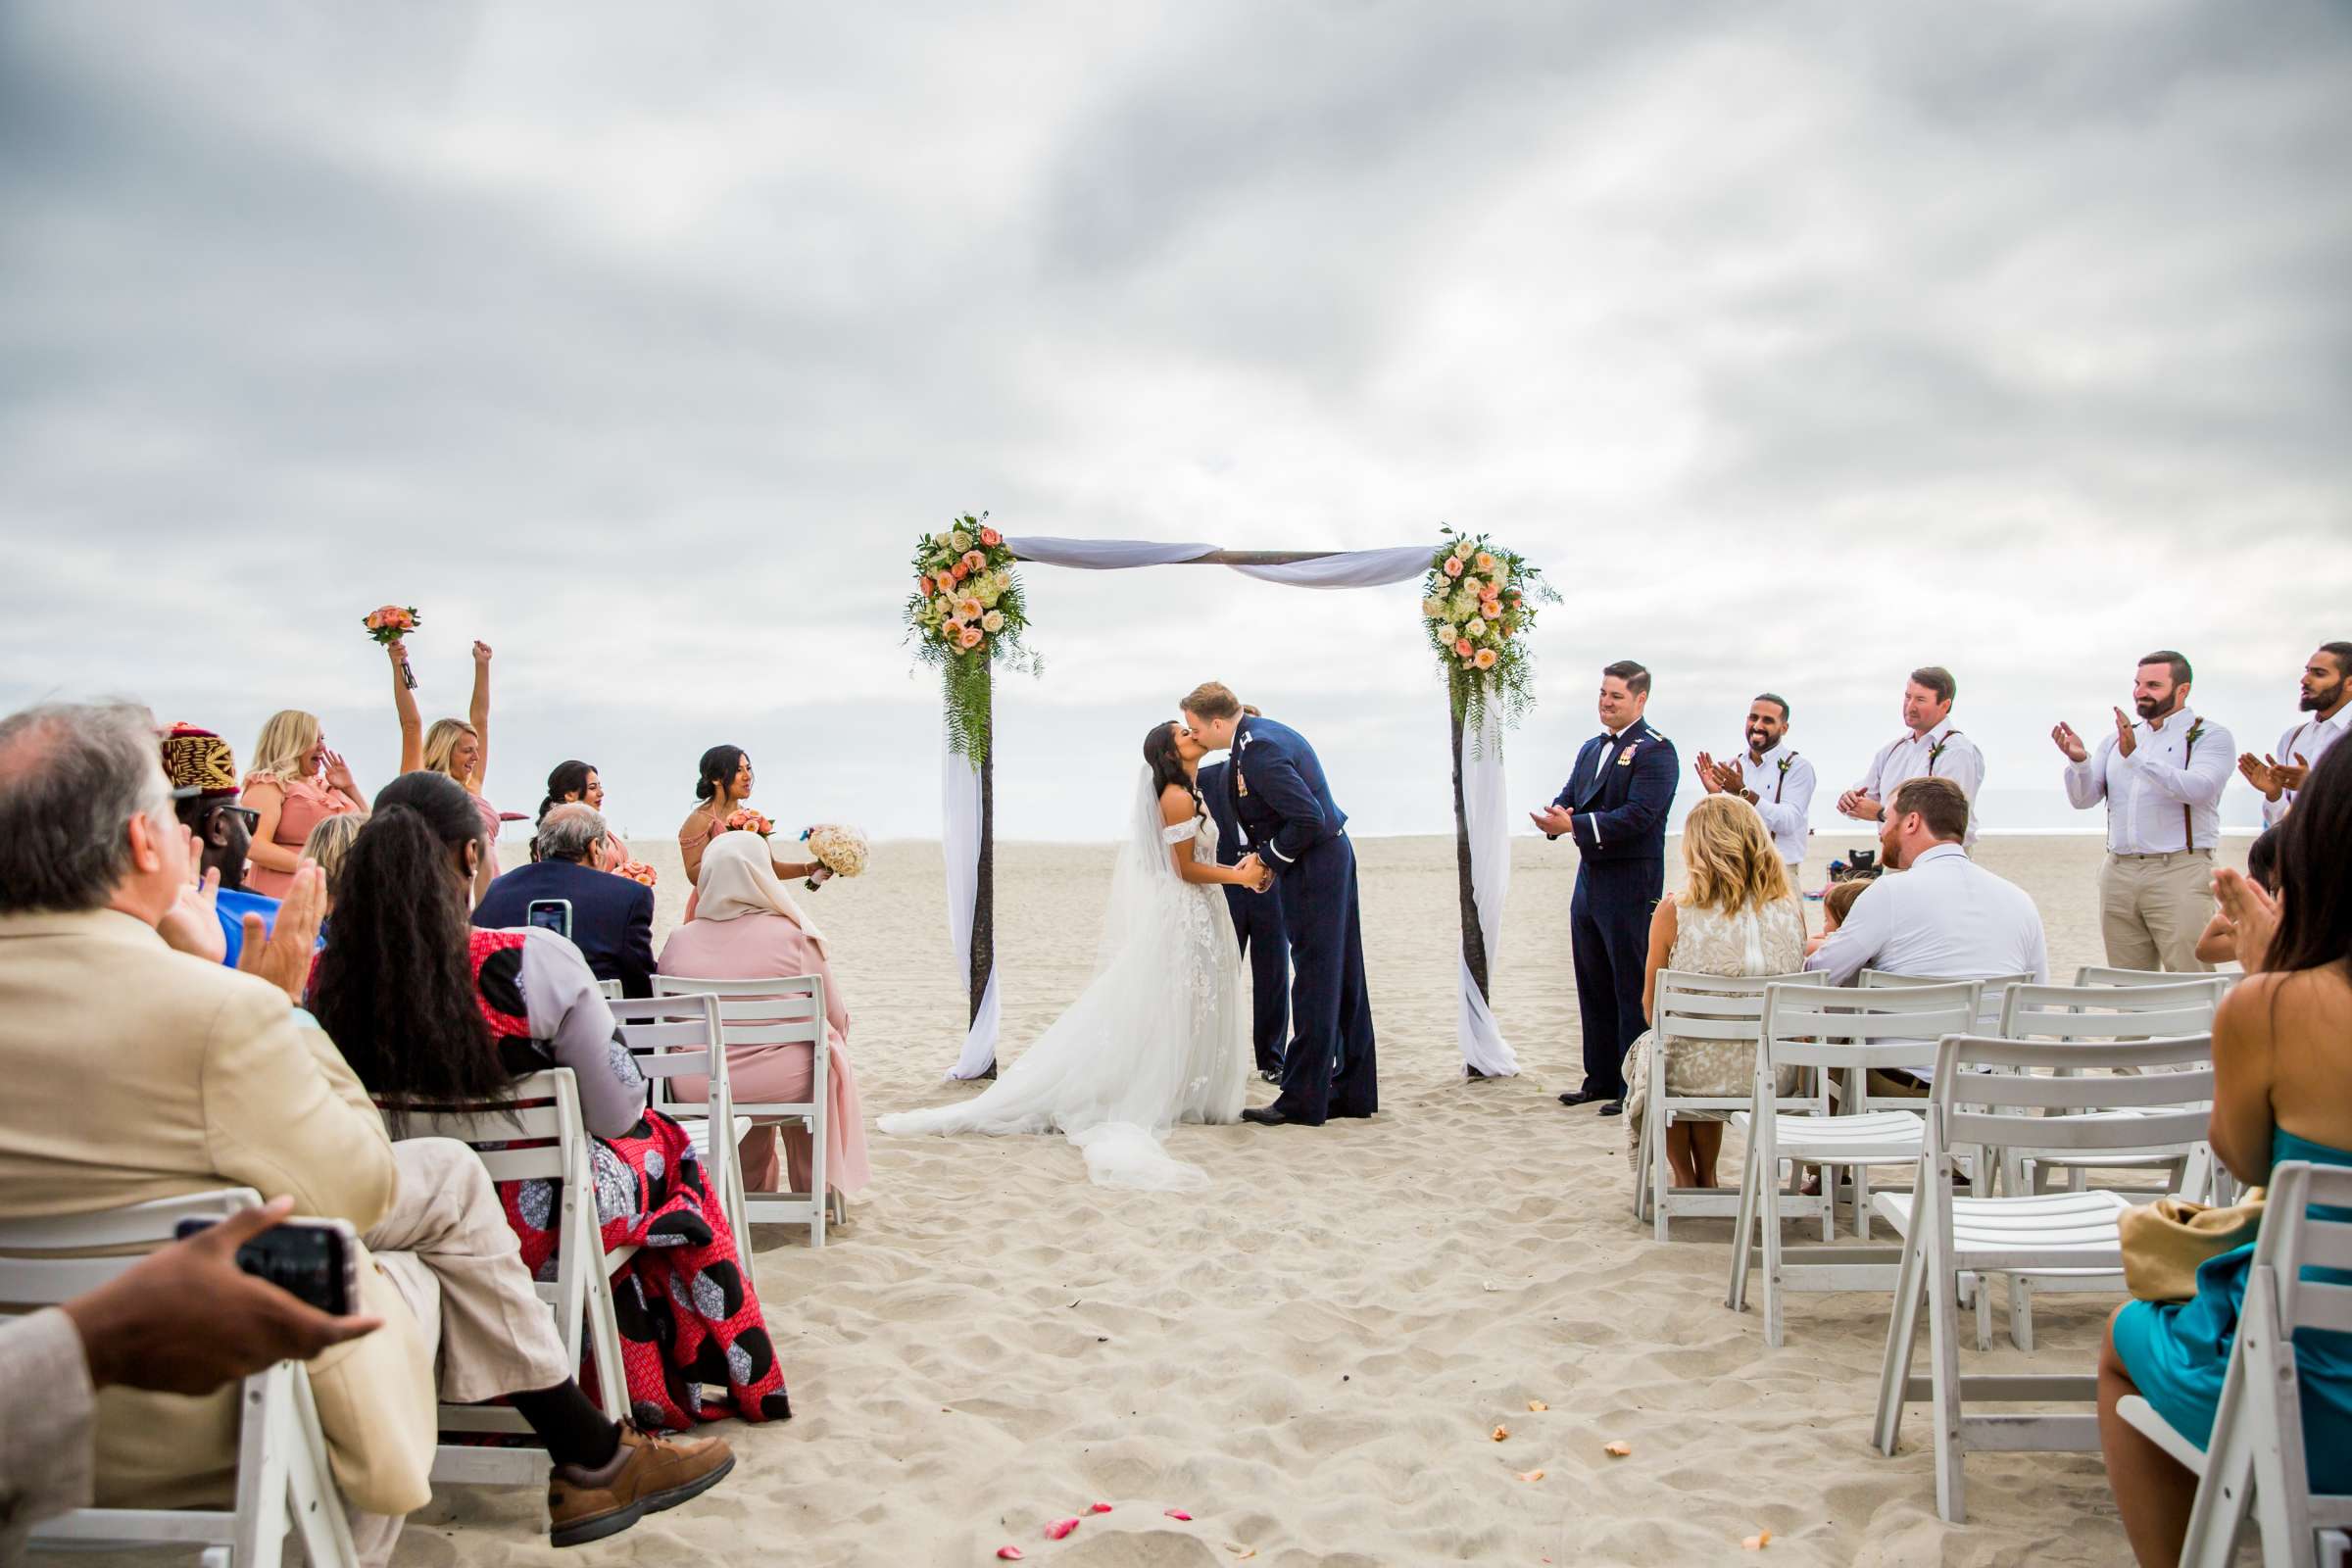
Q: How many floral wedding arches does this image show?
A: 1